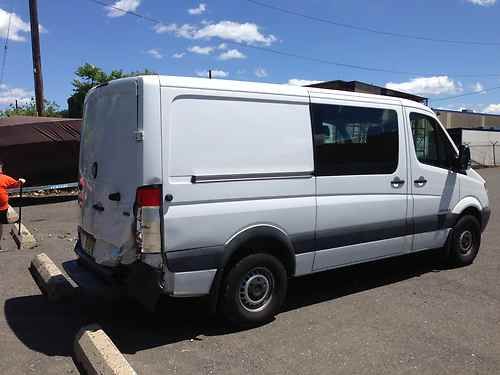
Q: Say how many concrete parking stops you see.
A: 3